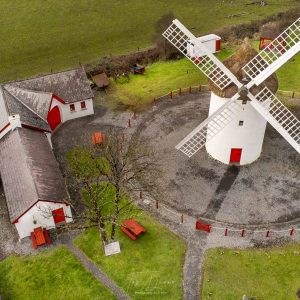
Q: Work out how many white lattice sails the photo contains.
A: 4